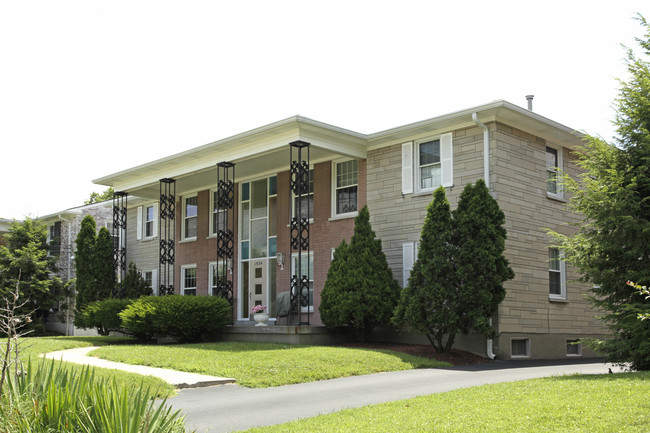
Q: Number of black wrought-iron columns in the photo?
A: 4